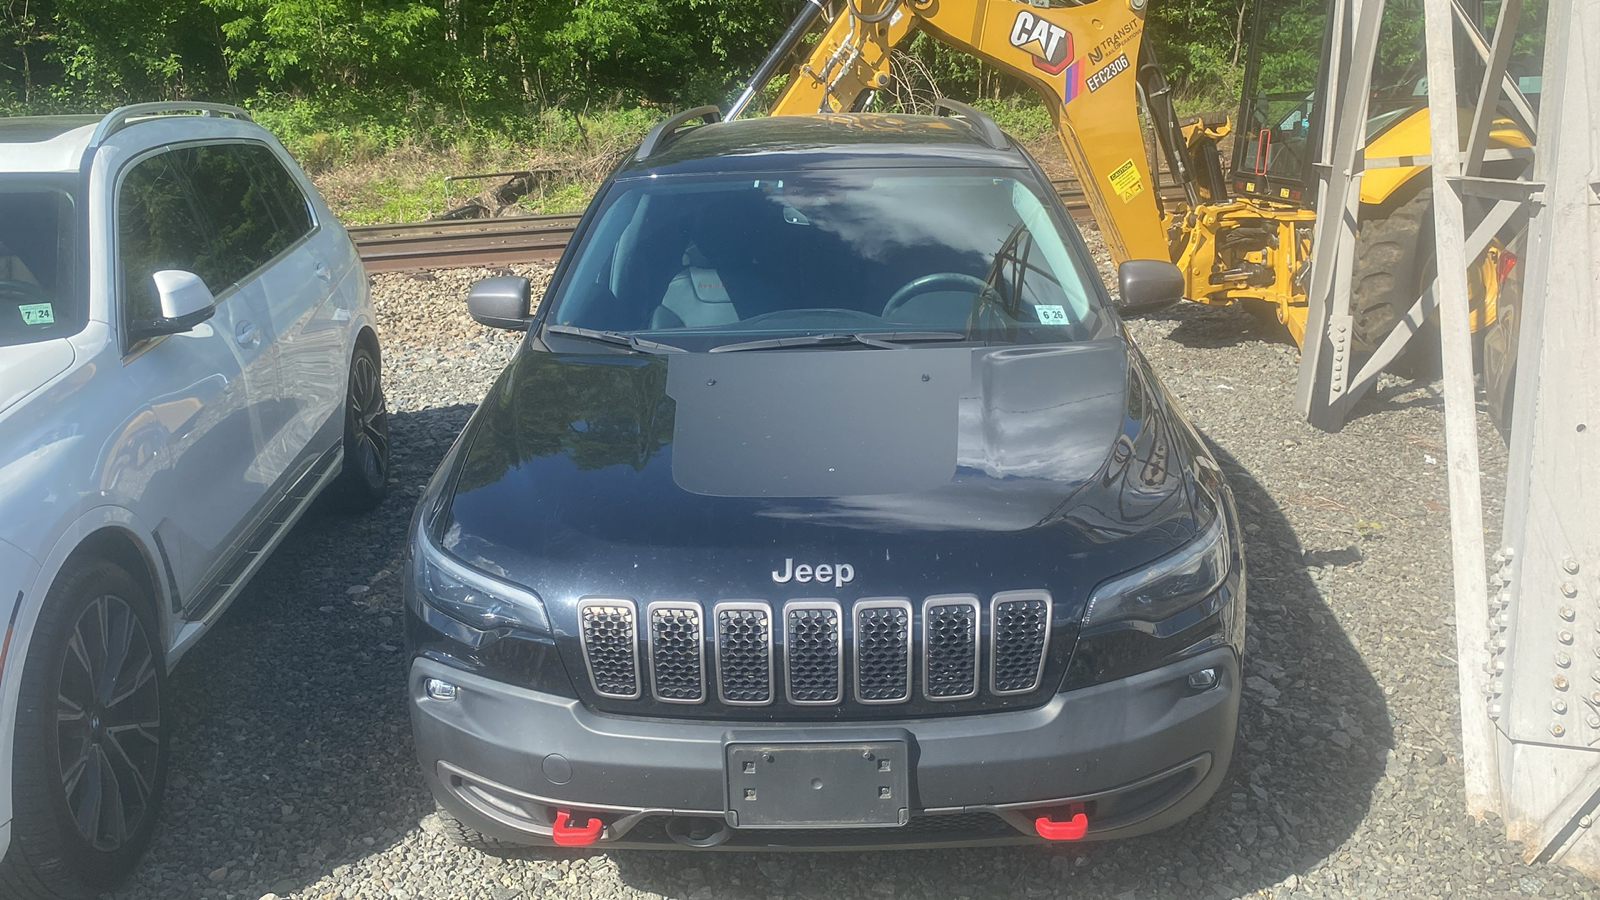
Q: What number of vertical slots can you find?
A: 7